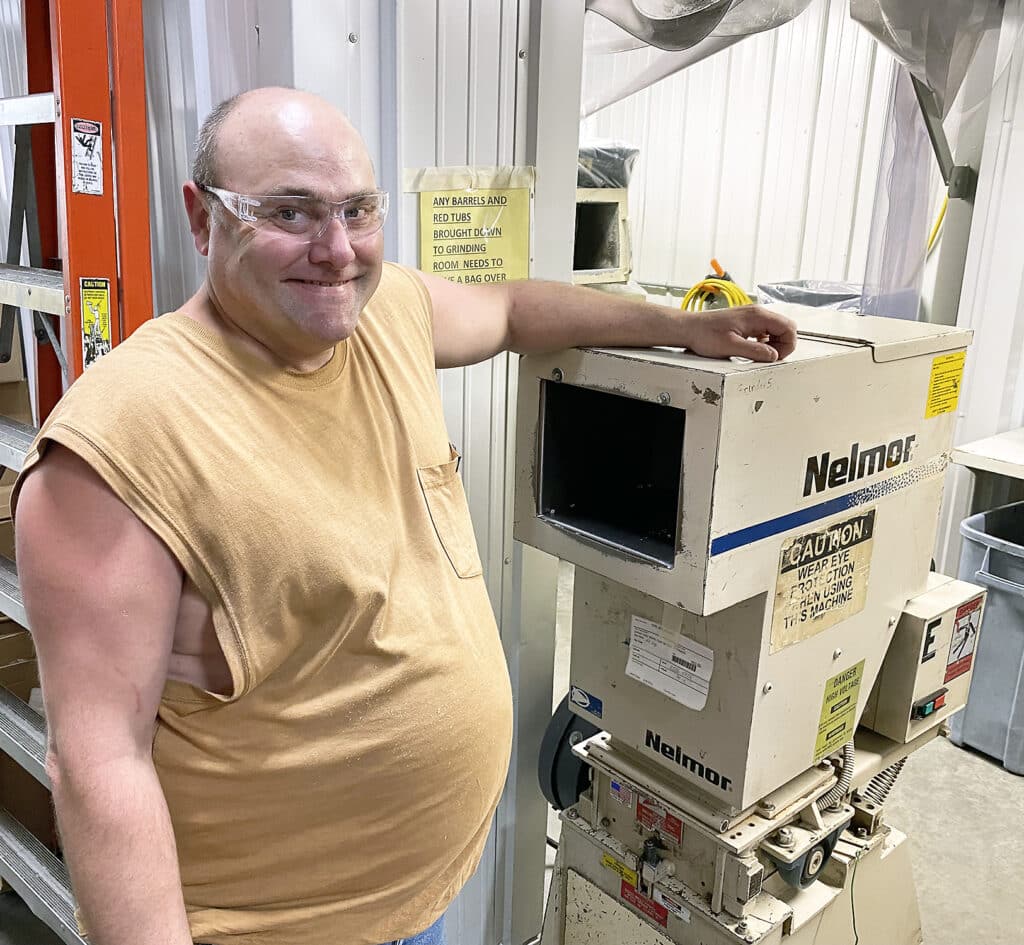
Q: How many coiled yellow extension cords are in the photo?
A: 1